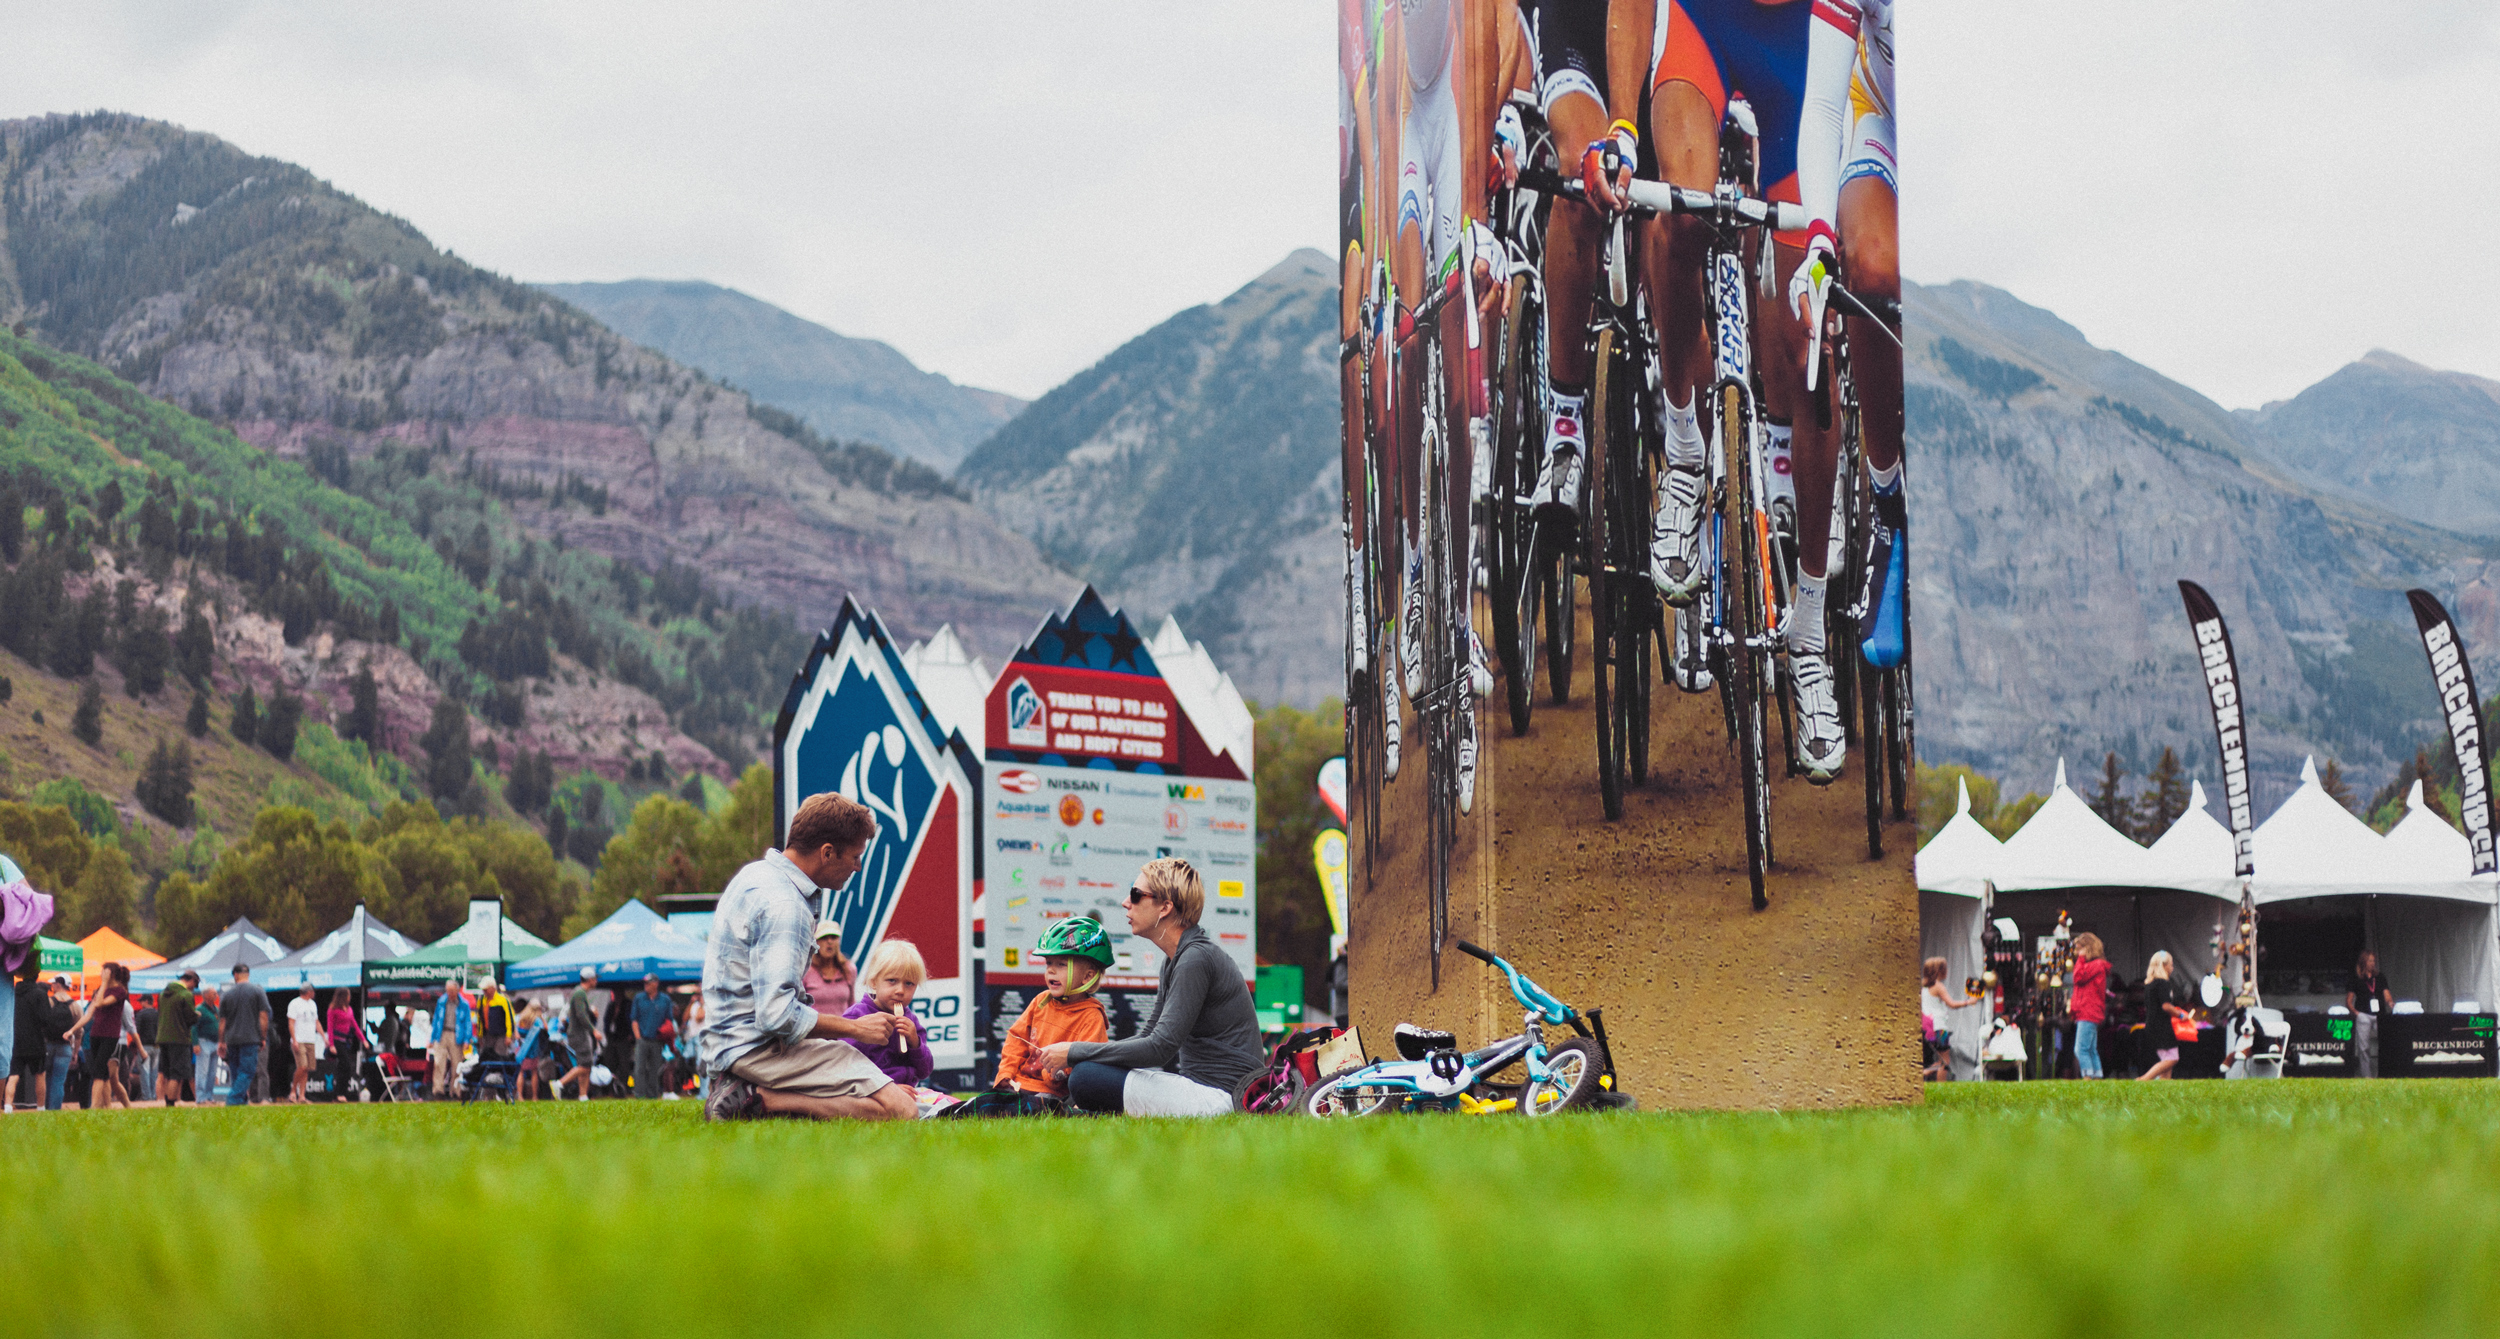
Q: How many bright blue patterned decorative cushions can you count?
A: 0